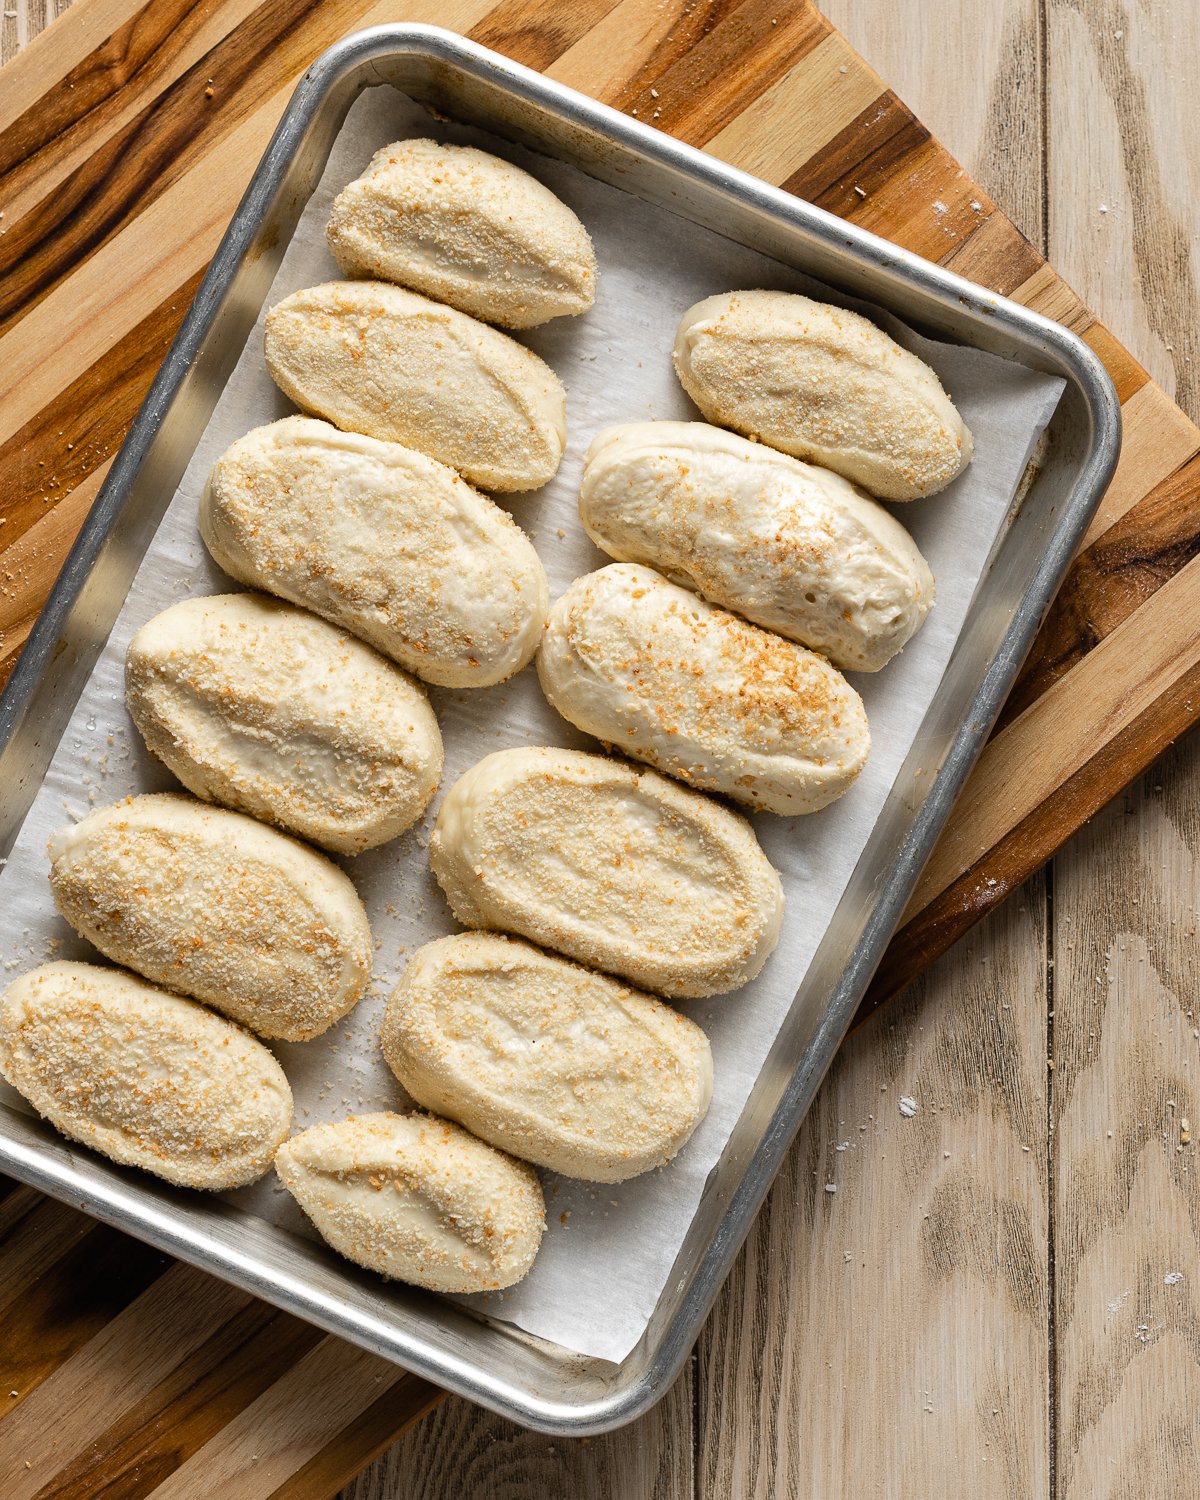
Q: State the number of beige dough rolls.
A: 12